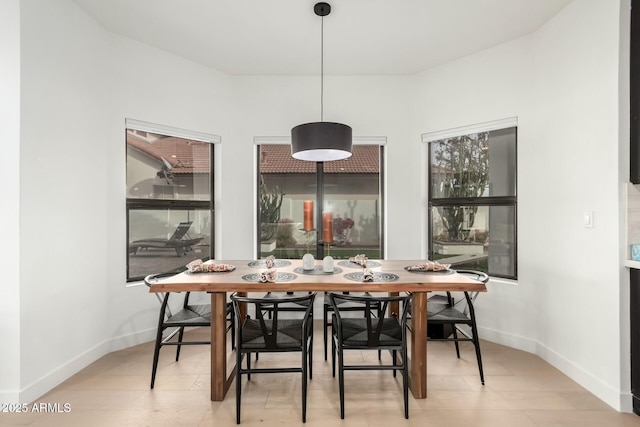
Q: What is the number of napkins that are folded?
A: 6